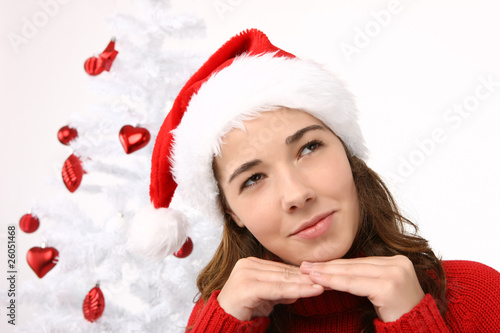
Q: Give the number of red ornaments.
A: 9